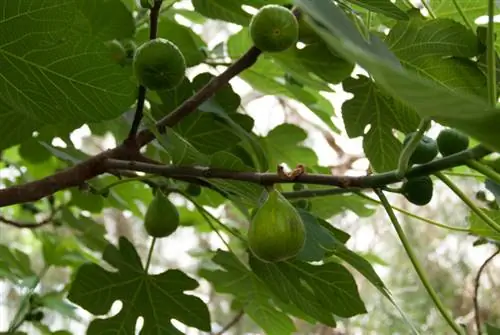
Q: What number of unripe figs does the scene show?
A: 7